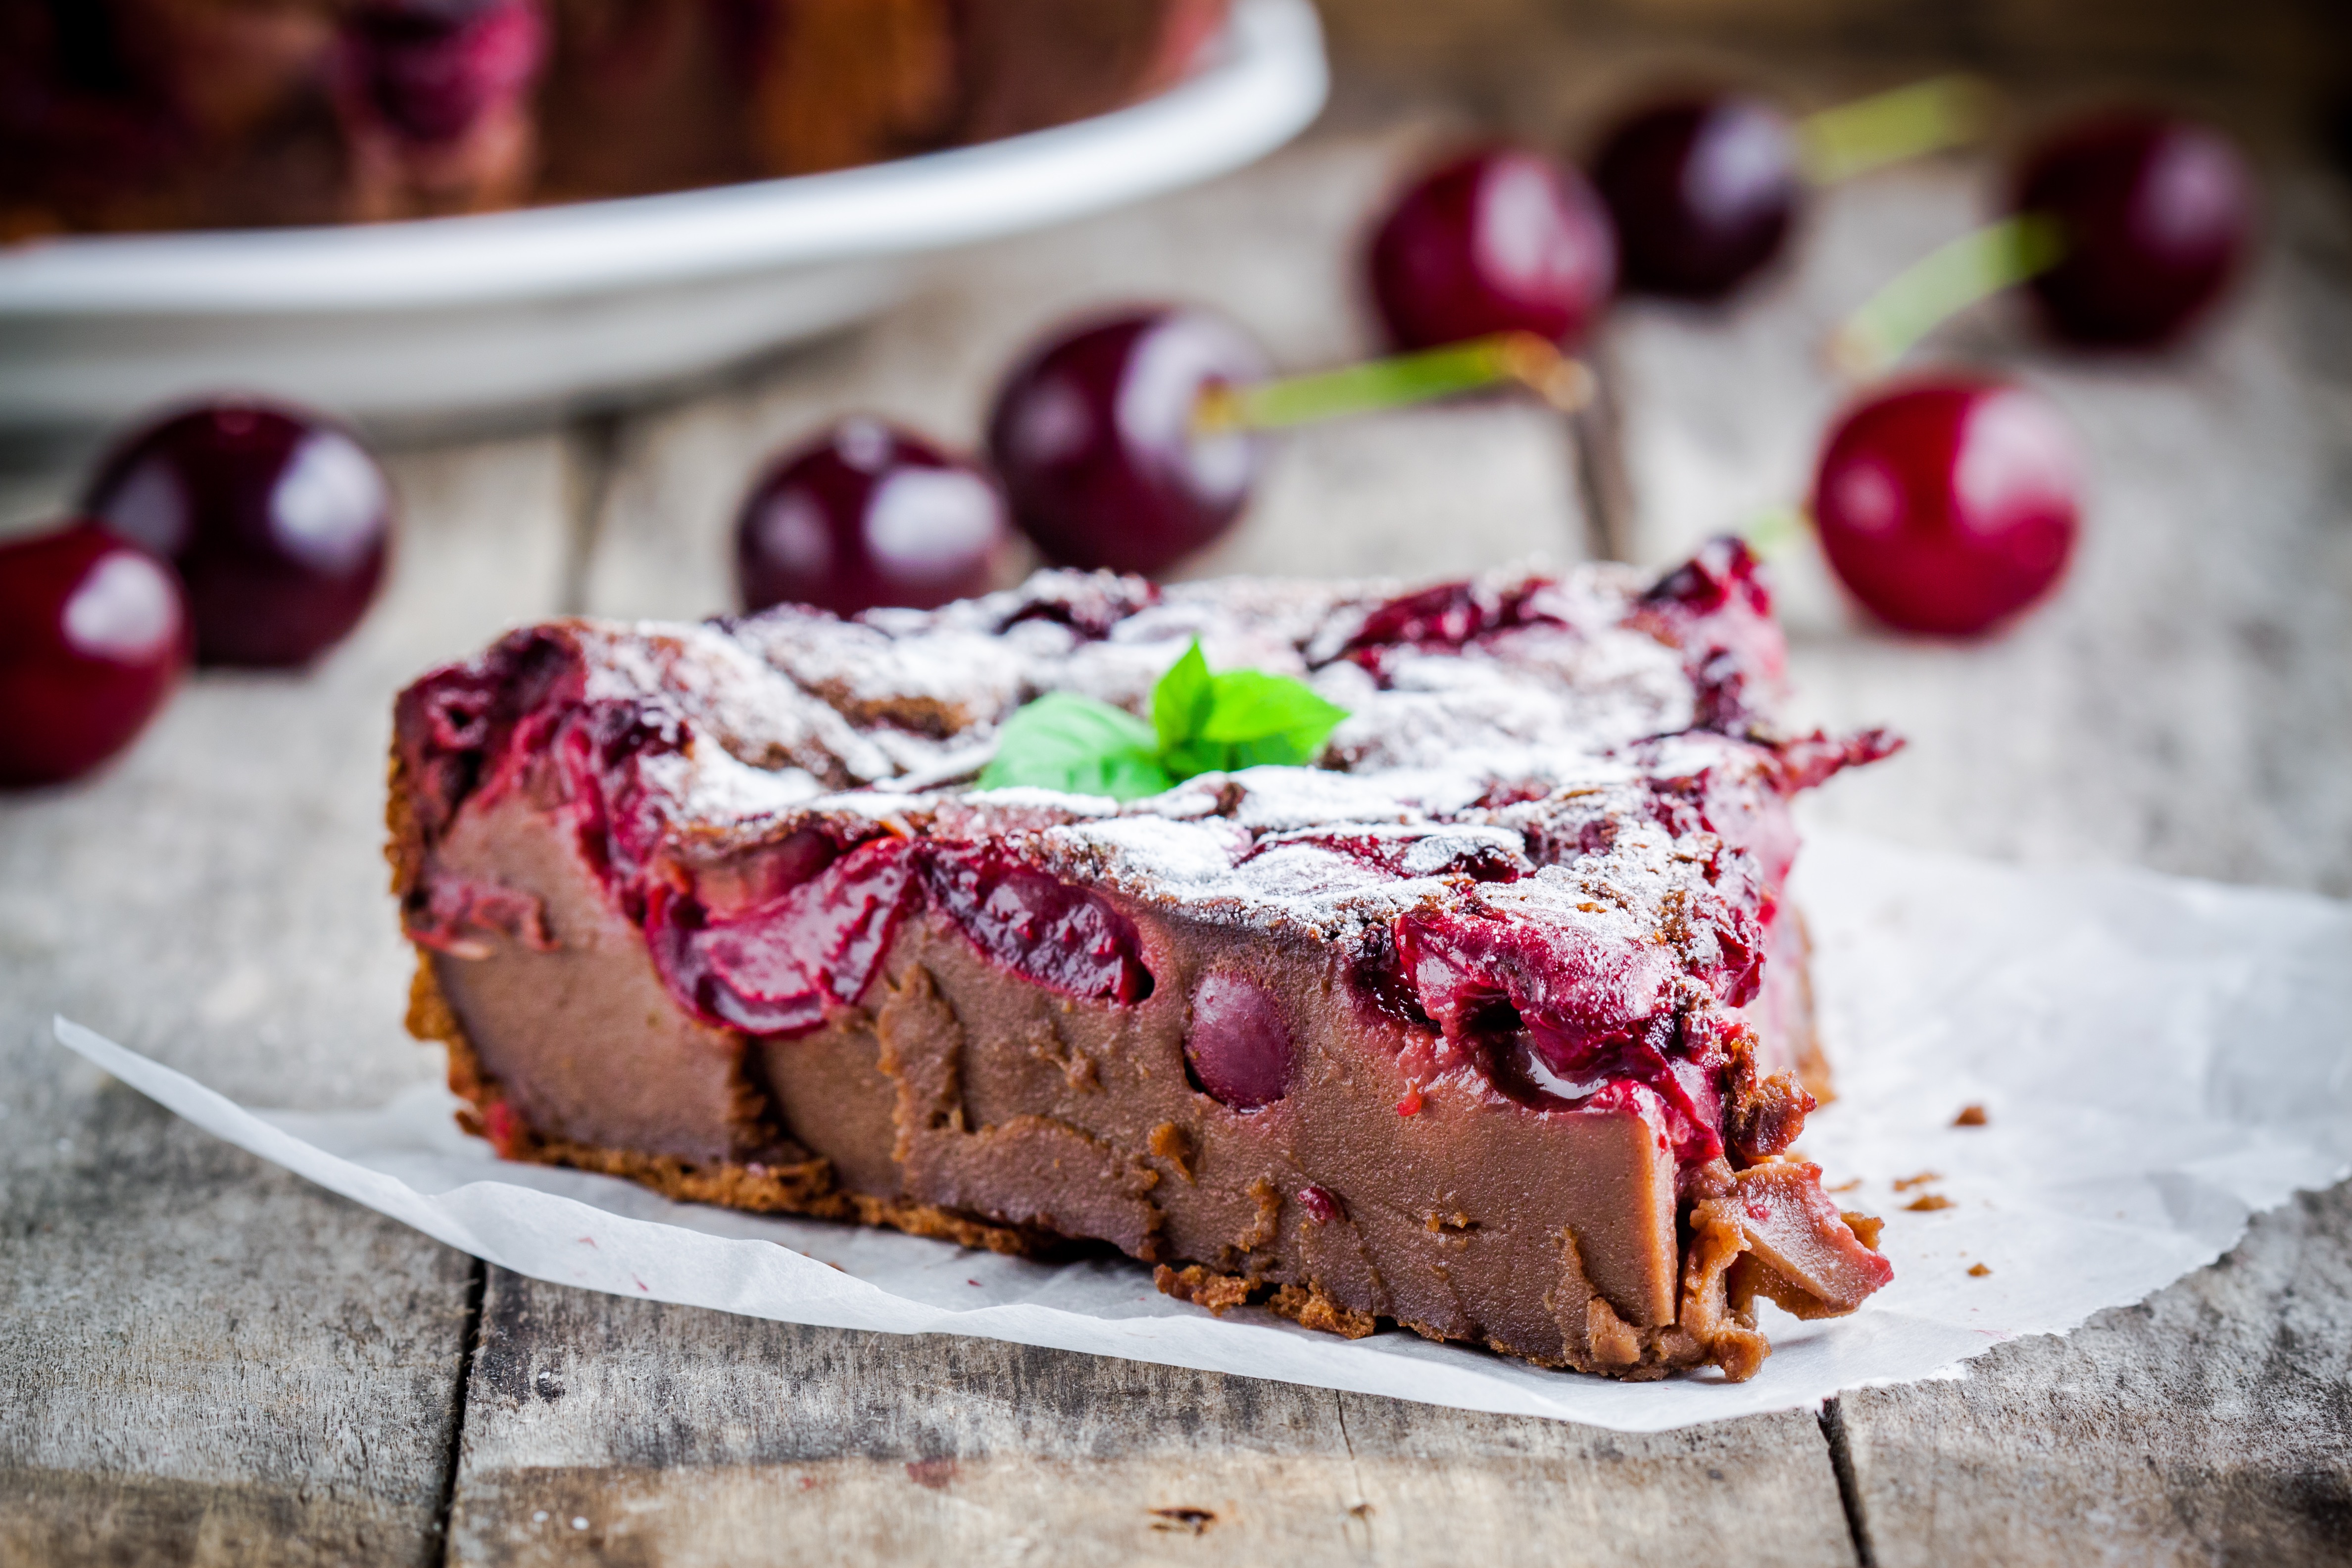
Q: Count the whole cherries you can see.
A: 8